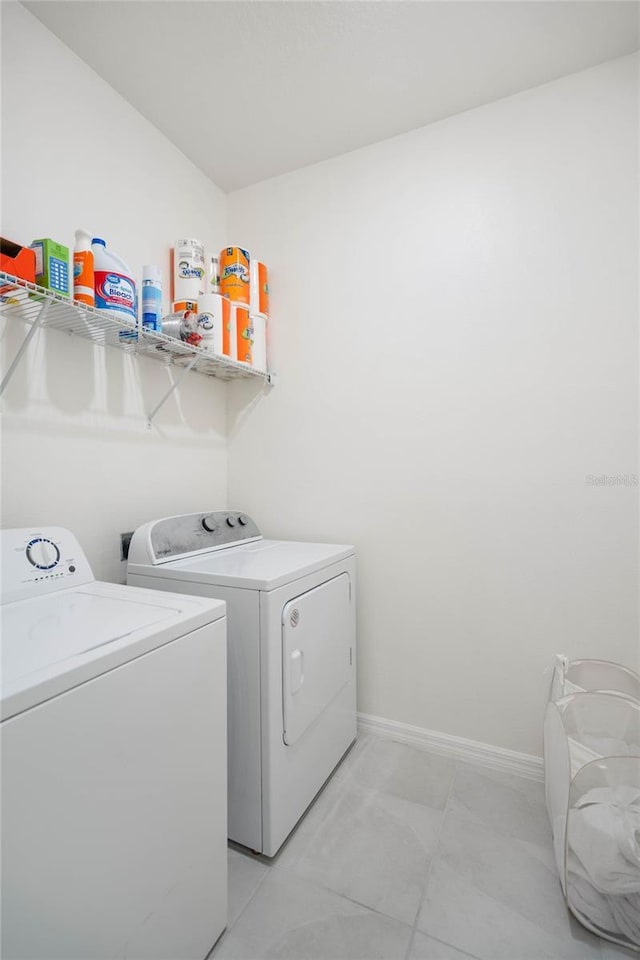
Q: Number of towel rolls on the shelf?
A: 8